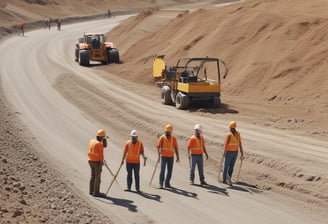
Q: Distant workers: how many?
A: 4